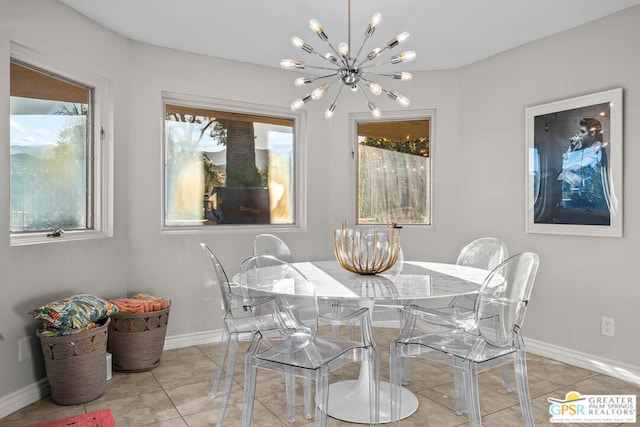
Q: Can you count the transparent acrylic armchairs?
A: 6